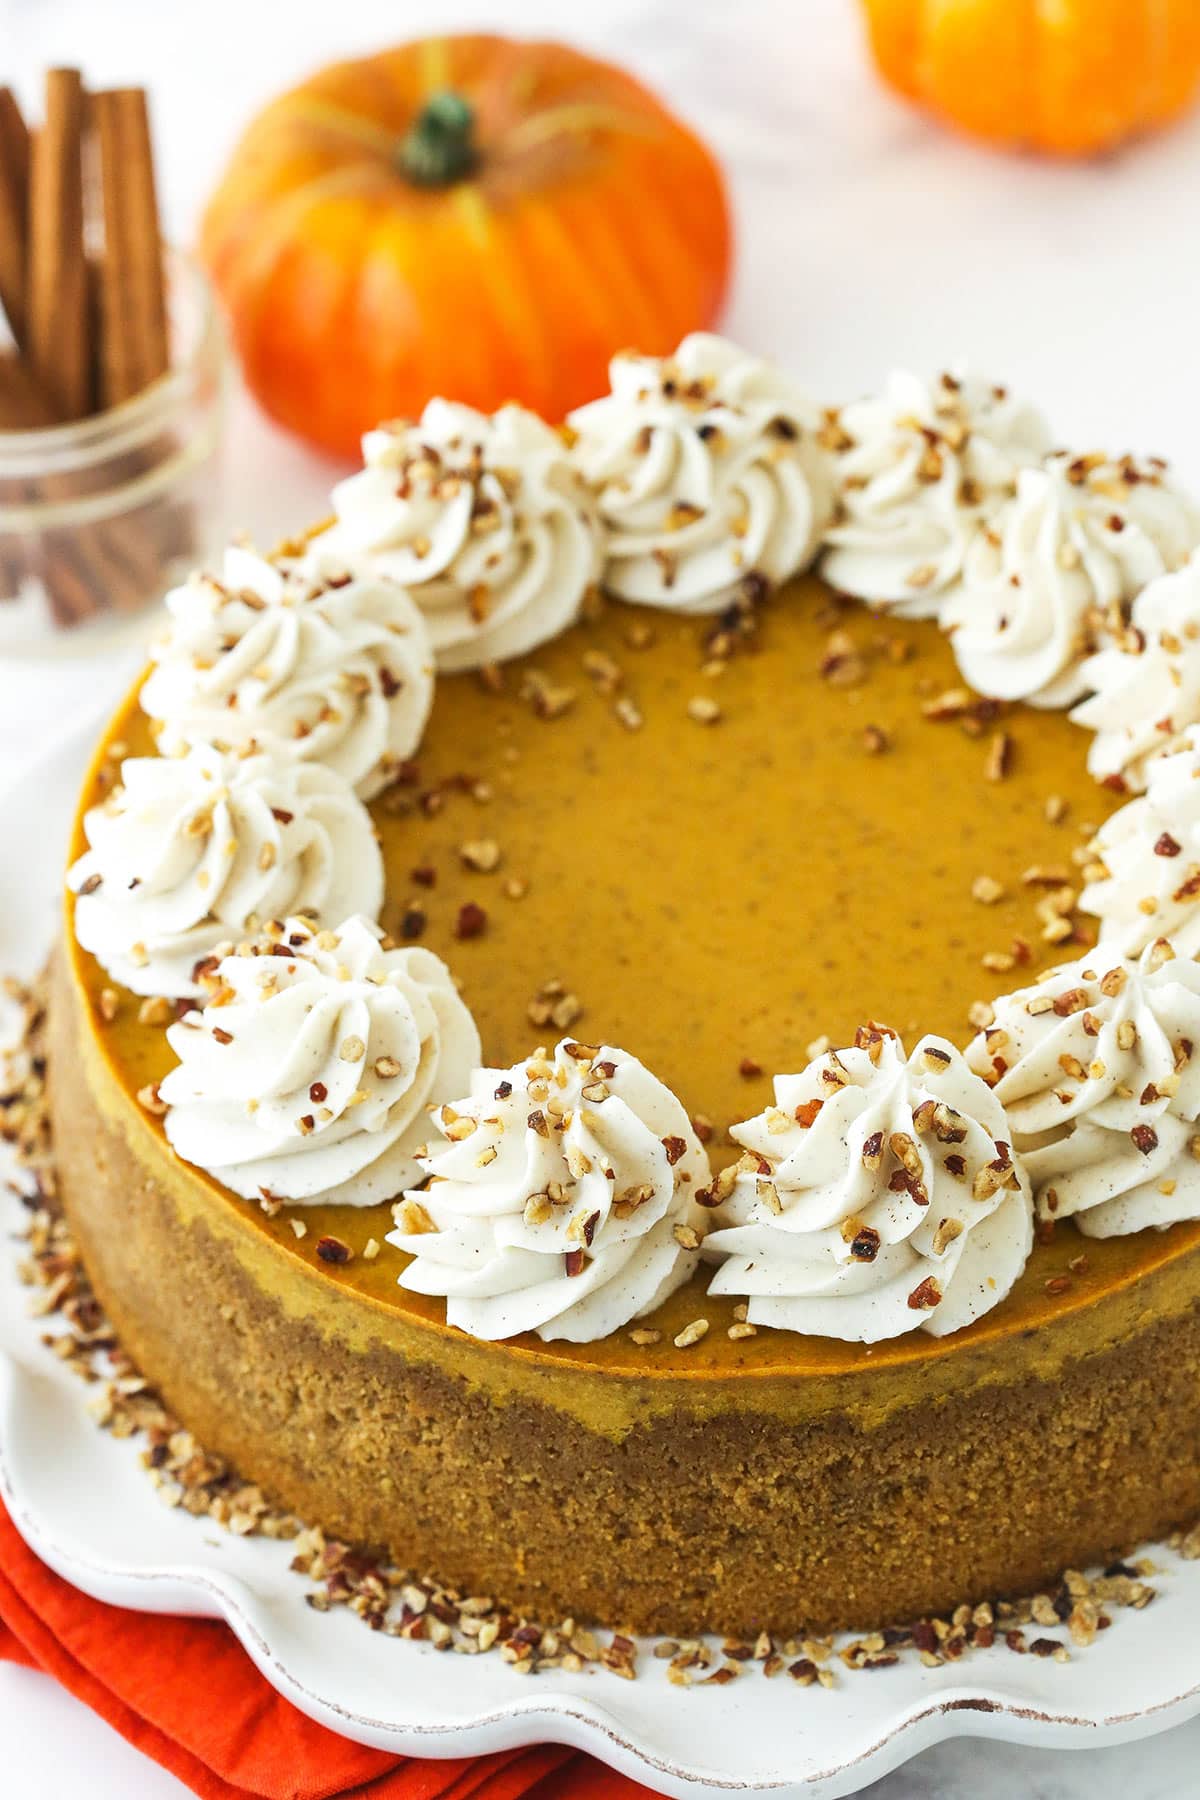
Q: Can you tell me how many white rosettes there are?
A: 12